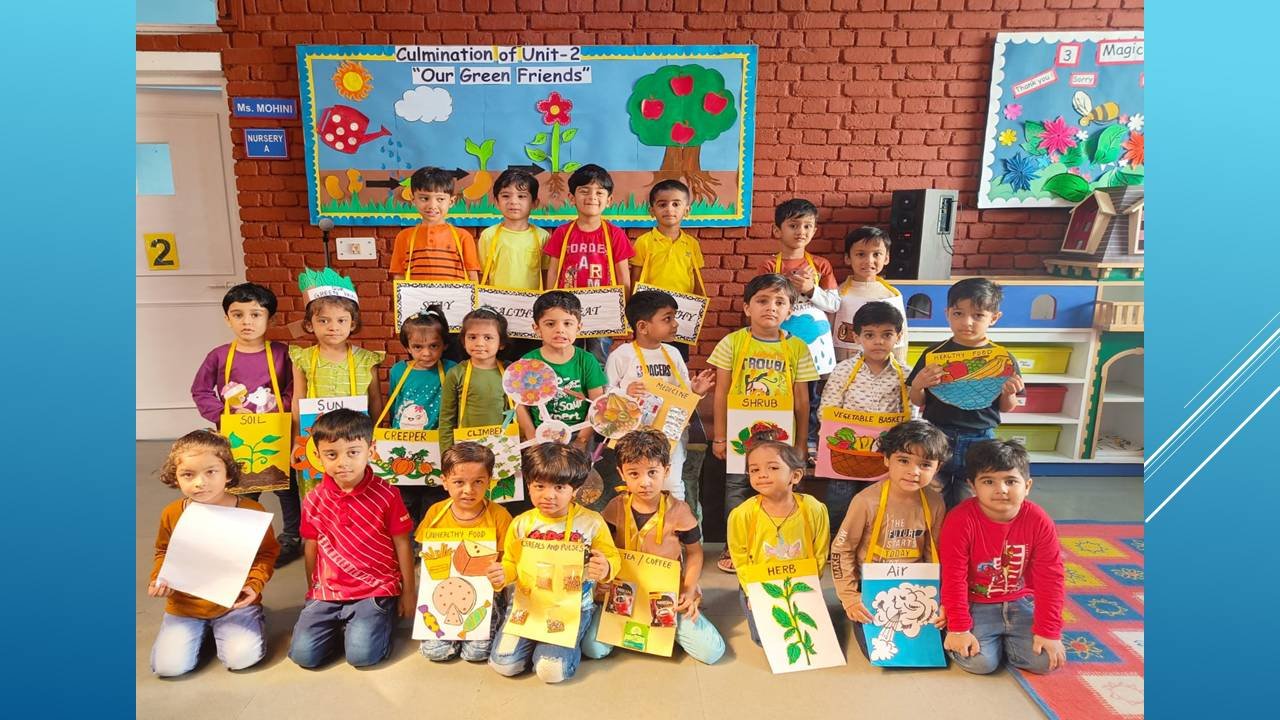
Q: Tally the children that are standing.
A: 15